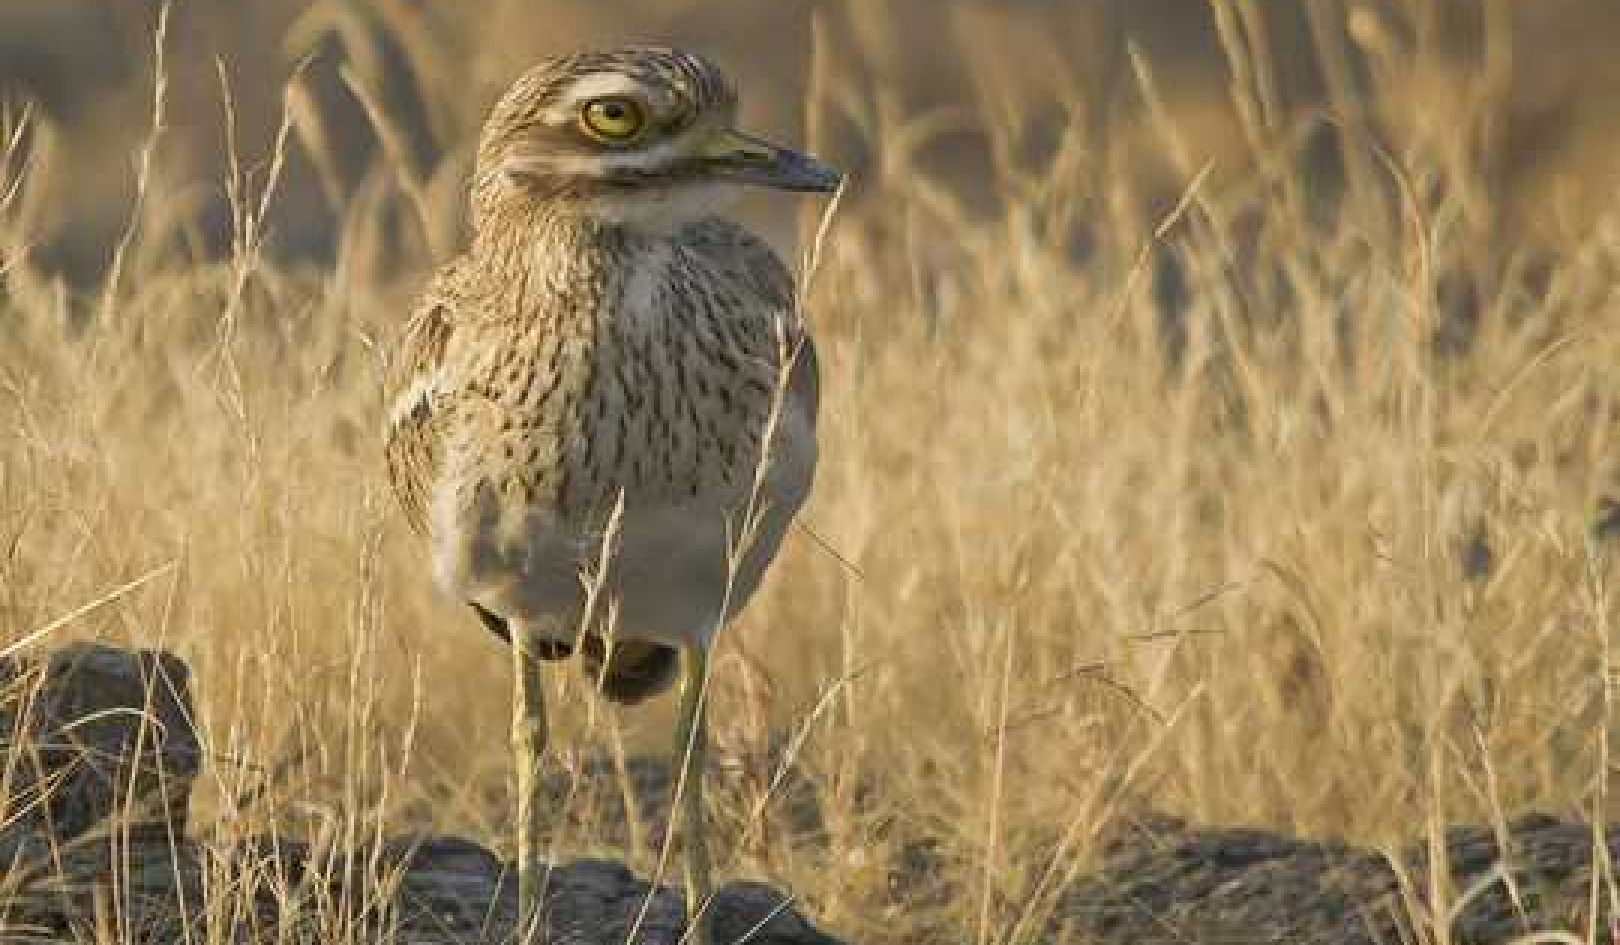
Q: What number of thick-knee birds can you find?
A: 1